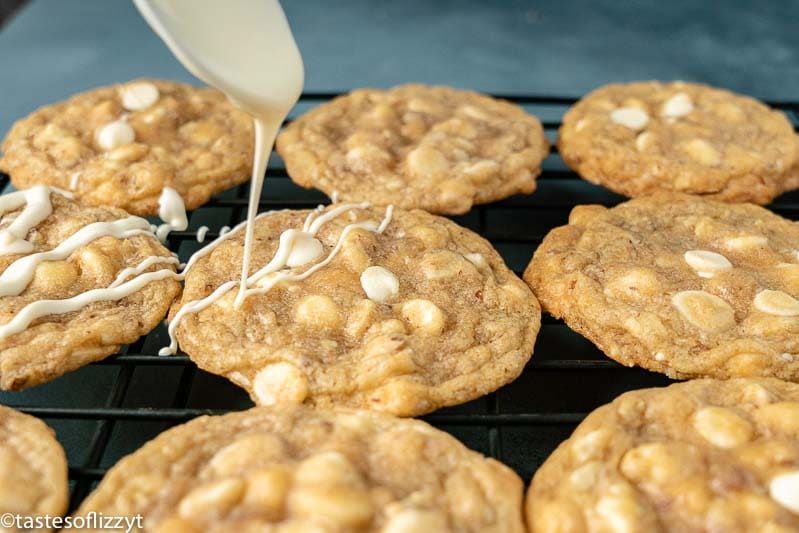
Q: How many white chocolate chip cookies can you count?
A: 9